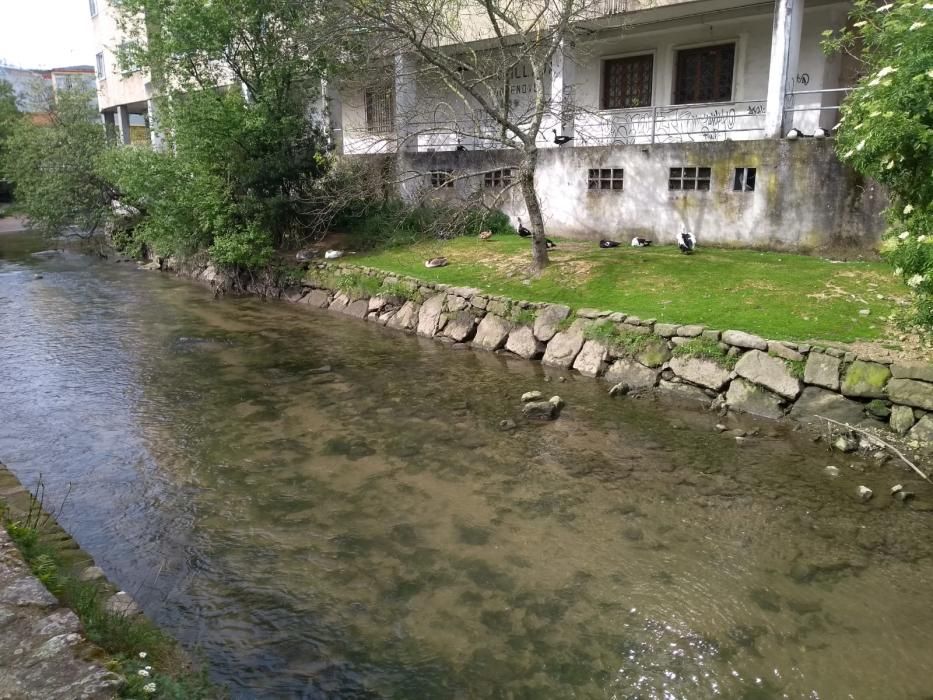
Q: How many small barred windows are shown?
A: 5